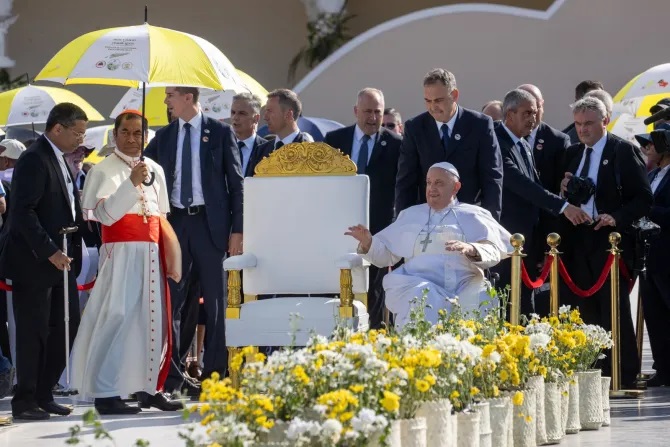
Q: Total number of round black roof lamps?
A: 0